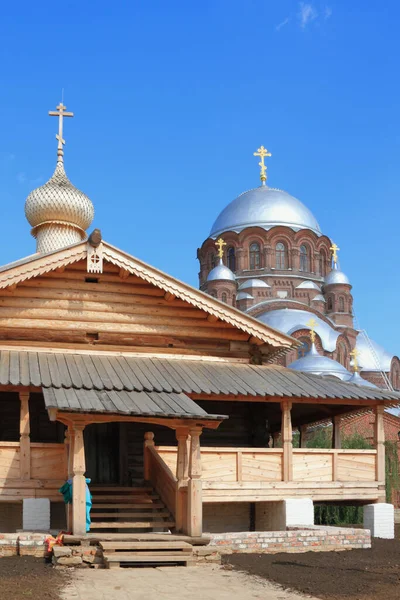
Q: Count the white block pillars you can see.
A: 3